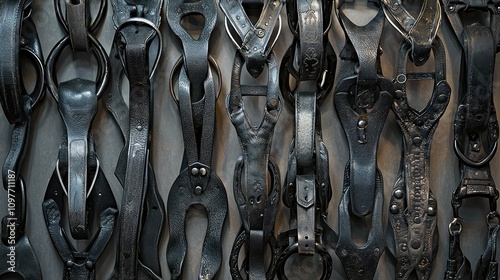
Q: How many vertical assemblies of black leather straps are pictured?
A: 9